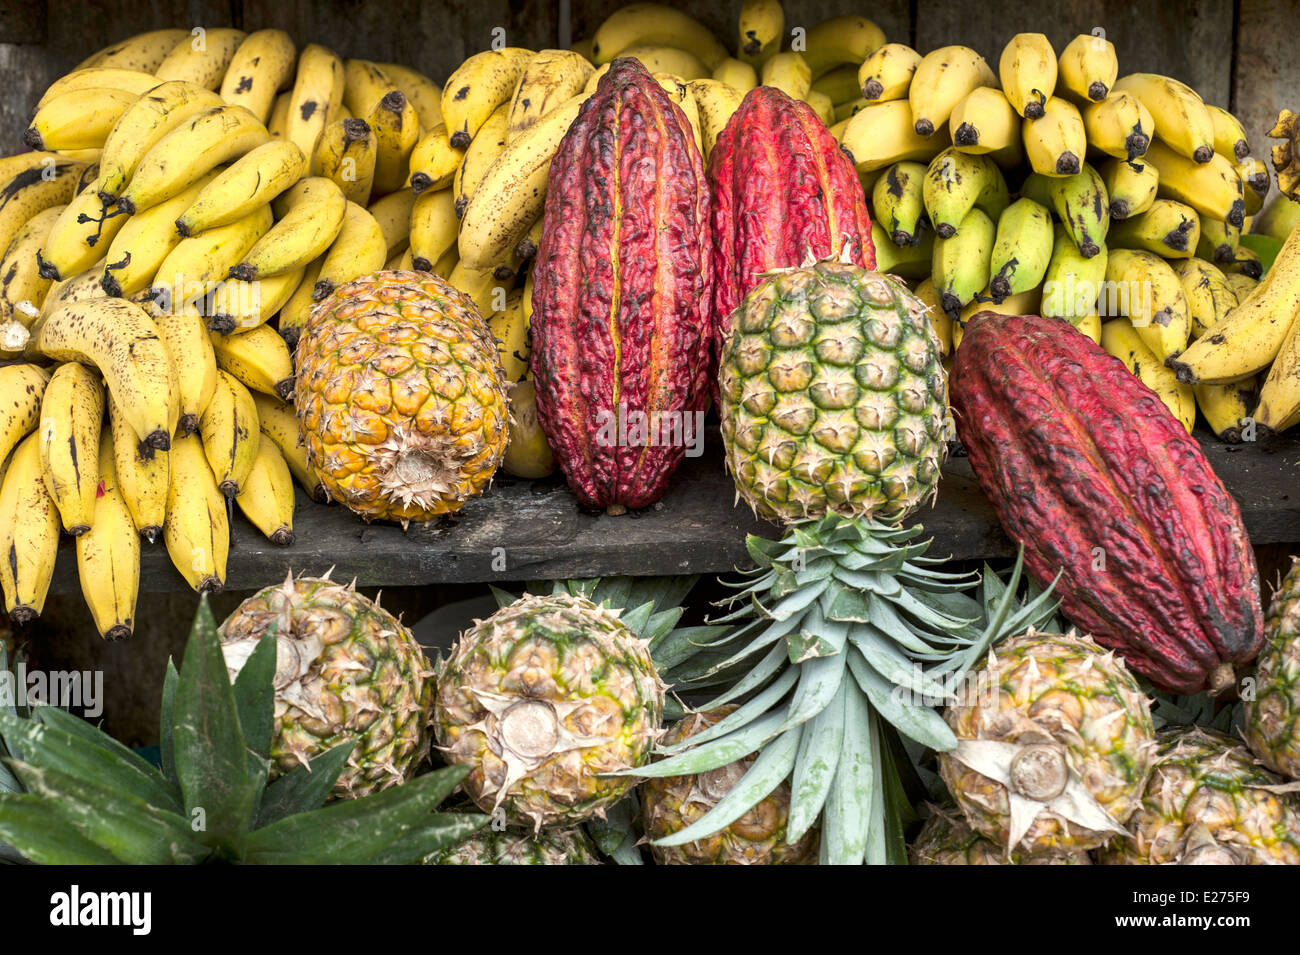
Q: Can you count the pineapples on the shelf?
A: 2